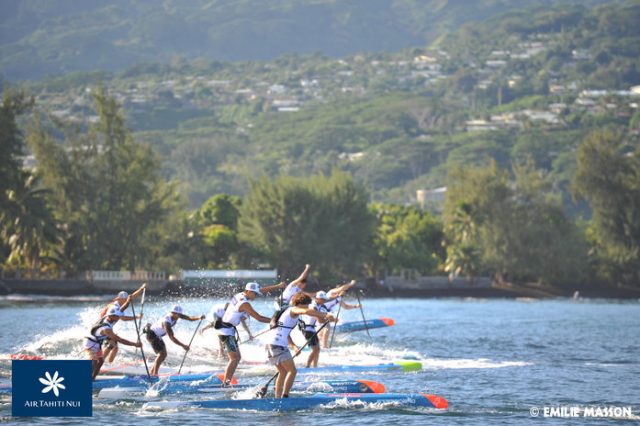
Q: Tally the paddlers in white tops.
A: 9